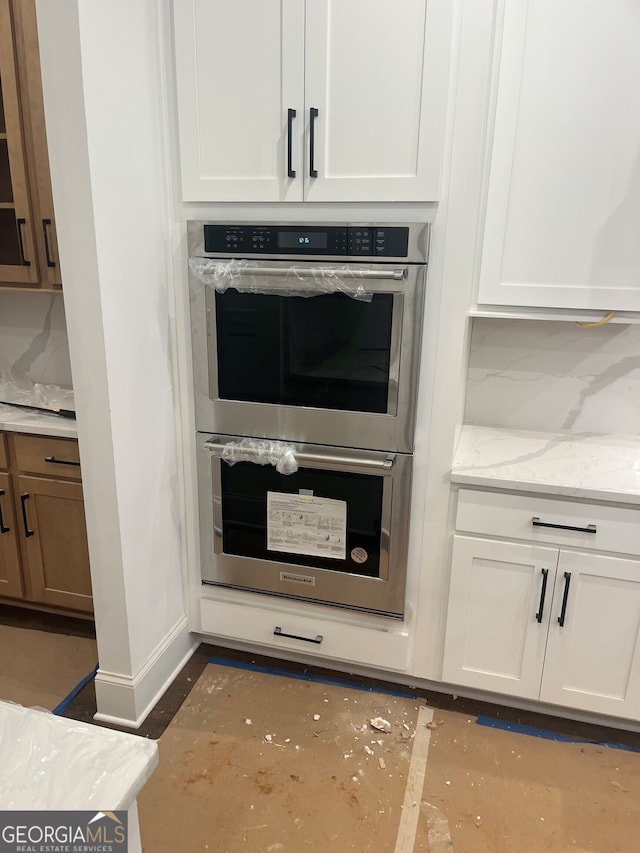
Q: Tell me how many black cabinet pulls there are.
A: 11